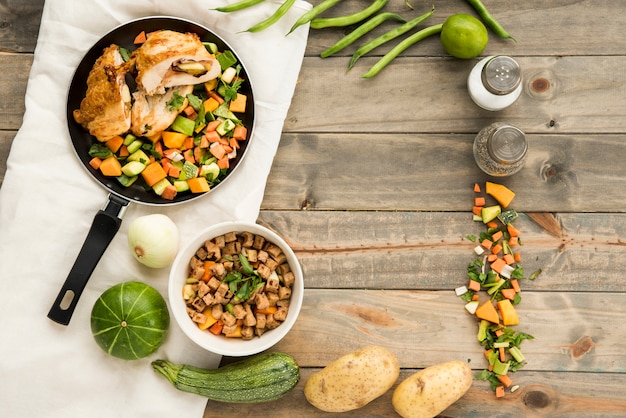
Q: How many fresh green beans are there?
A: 8